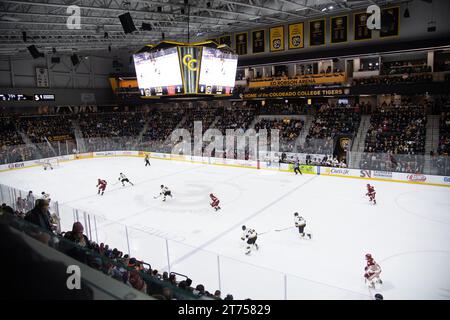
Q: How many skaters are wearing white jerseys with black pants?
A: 4